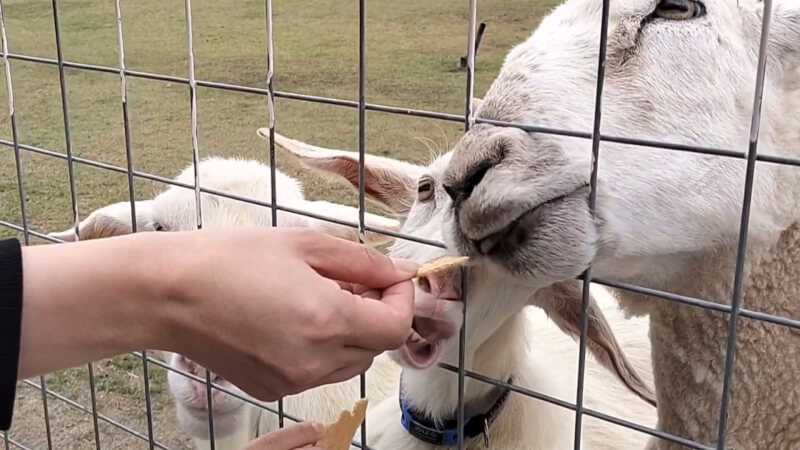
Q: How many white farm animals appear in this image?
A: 3